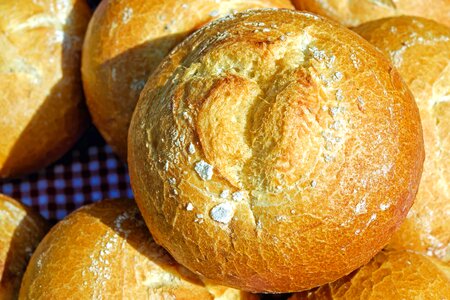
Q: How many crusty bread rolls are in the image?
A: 8